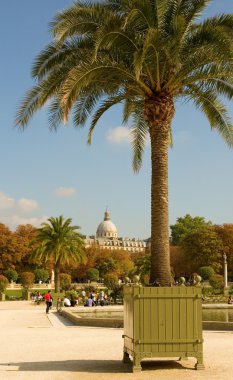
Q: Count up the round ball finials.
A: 4